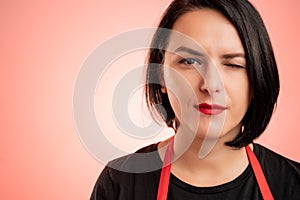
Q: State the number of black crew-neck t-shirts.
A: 1